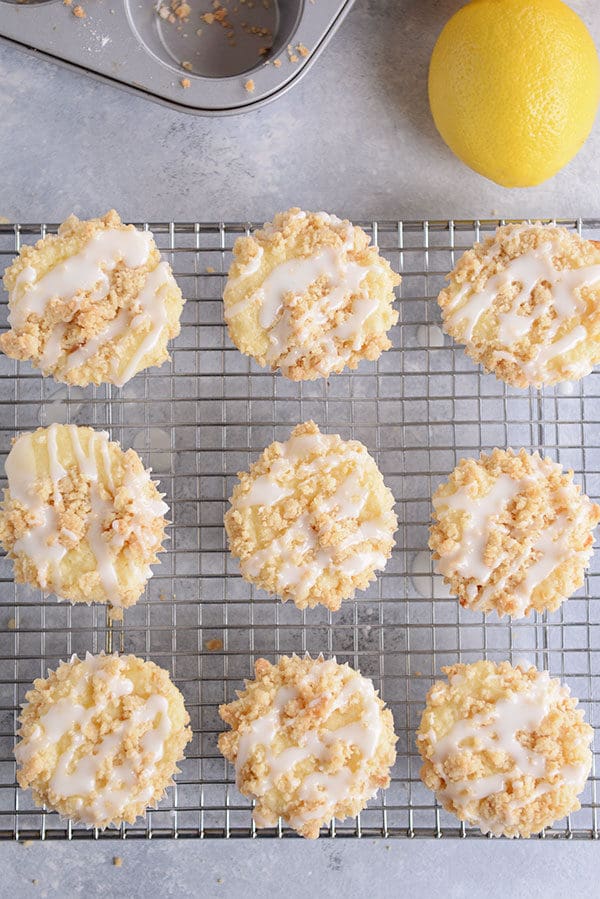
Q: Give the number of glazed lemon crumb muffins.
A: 9